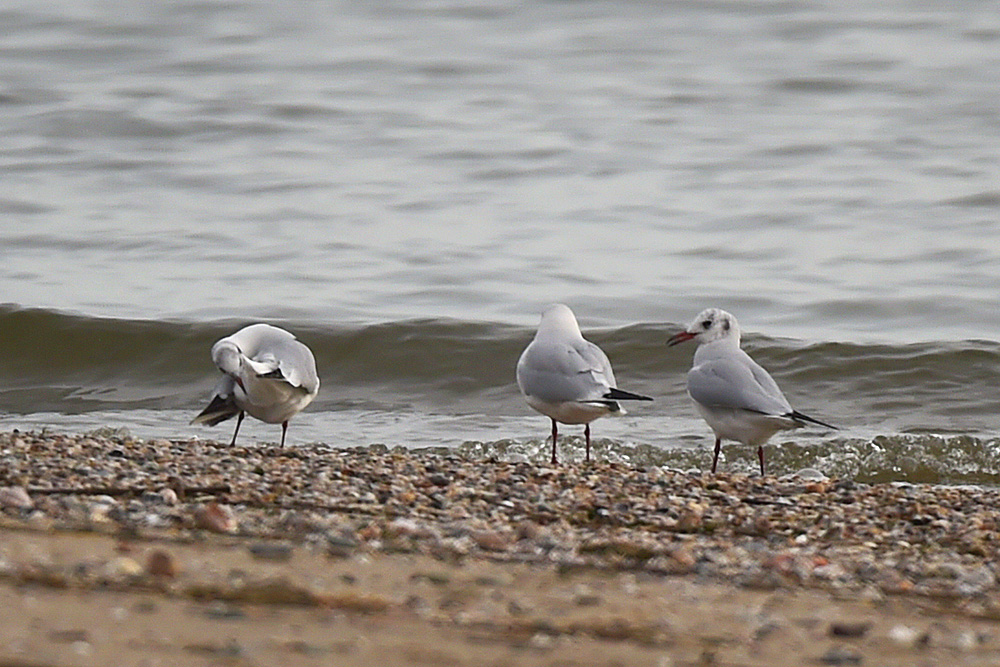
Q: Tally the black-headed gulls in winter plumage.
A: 3